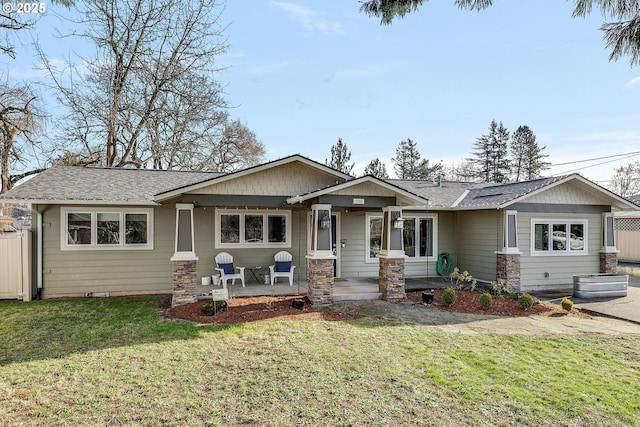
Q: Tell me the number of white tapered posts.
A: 5